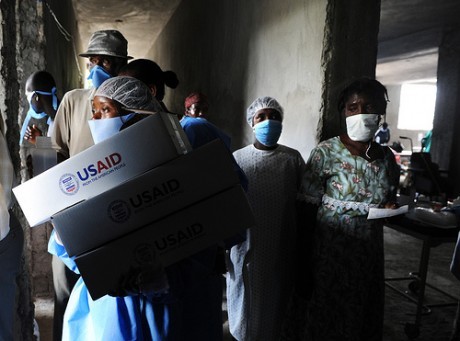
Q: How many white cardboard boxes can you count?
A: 3